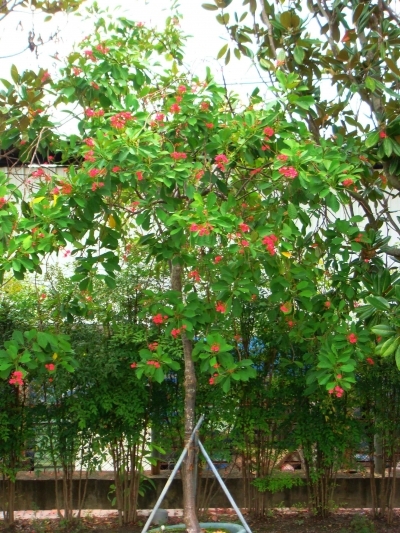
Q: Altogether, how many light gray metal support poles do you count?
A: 2